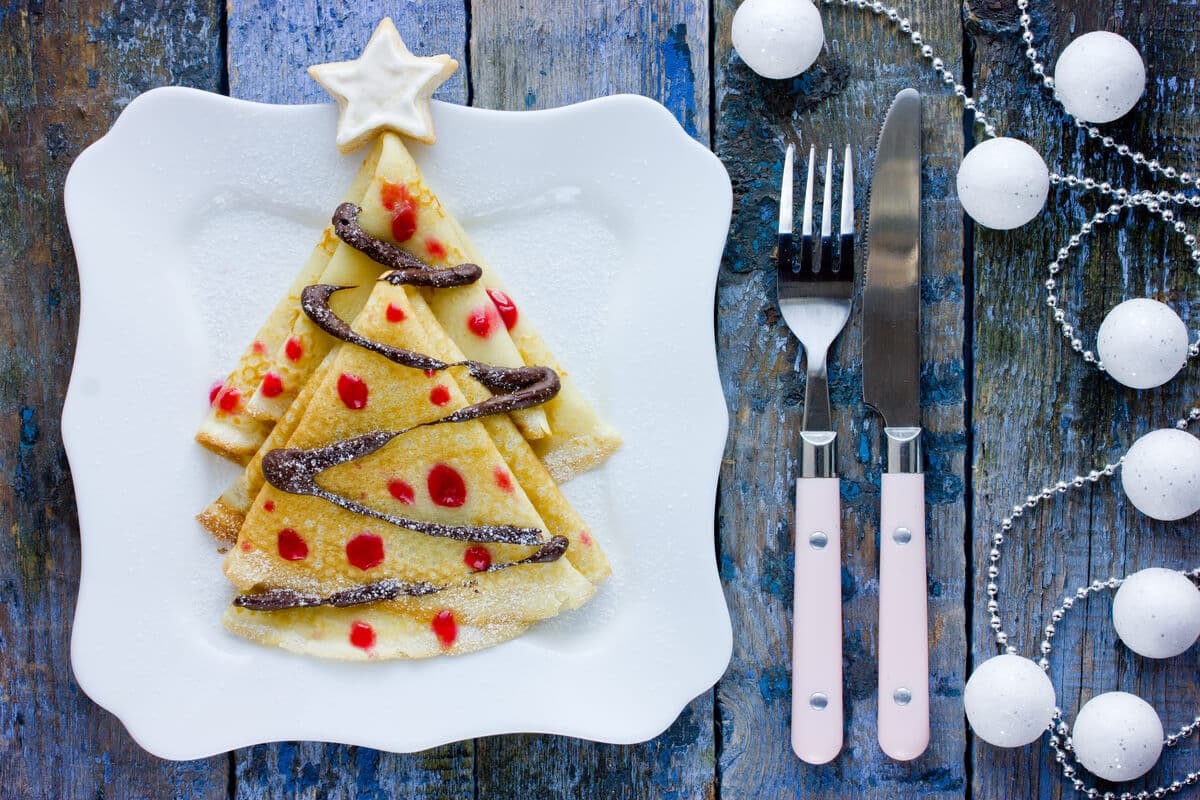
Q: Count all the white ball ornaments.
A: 8